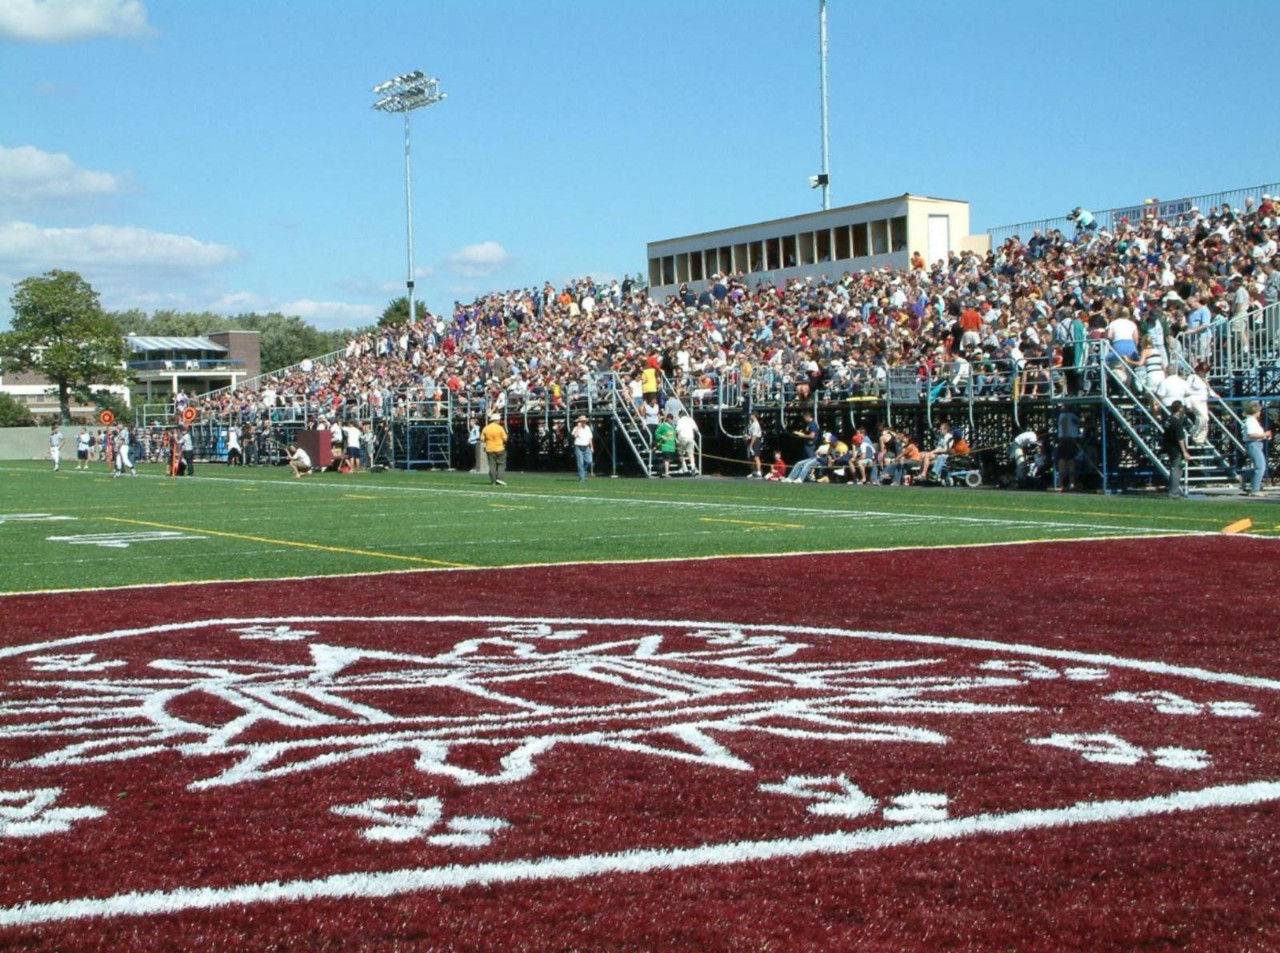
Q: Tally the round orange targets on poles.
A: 2